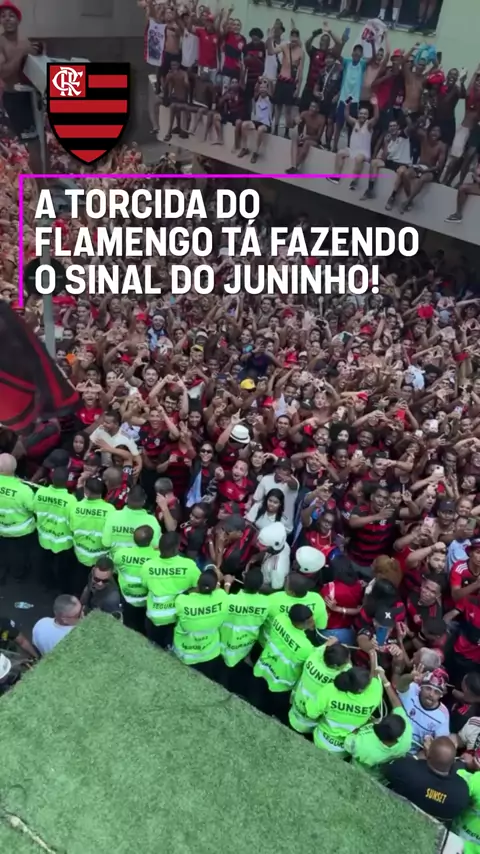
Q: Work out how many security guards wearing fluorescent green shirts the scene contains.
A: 14